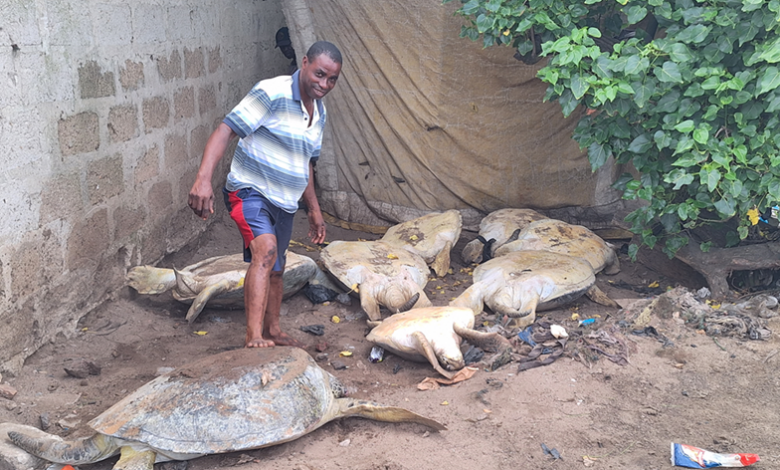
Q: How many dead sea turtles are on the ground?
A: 8